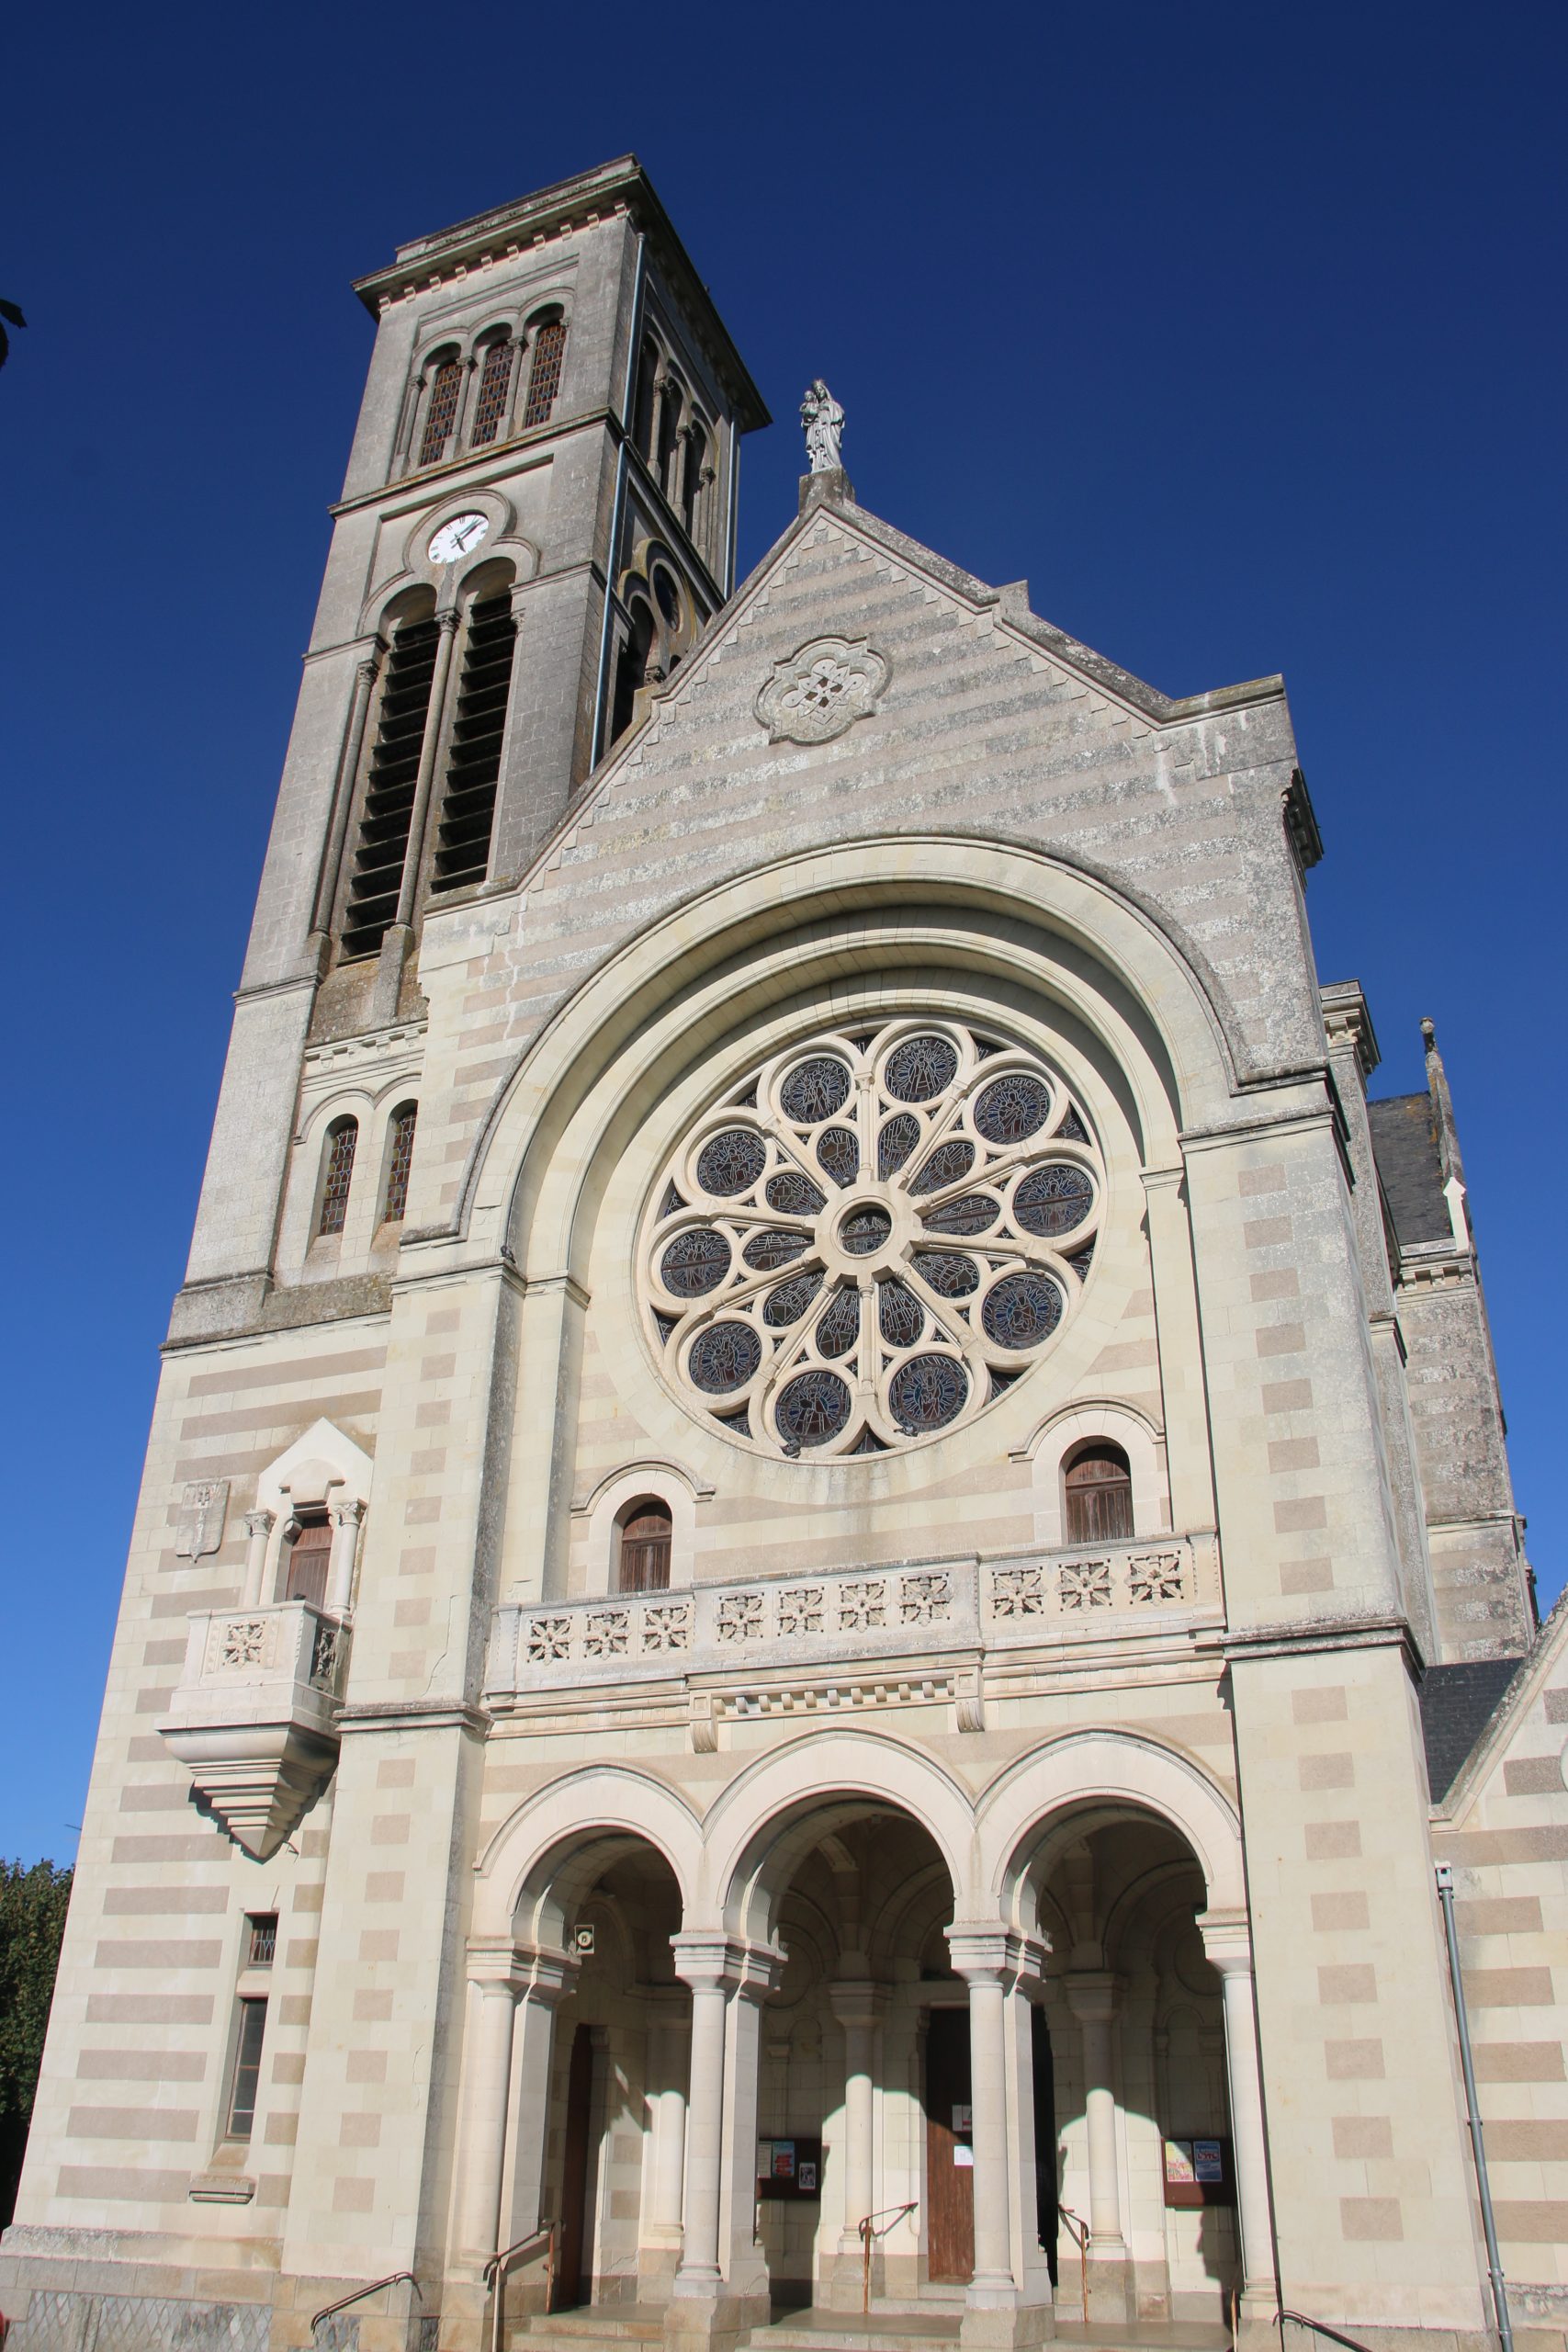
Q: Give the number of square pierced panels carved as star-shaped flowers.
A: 12